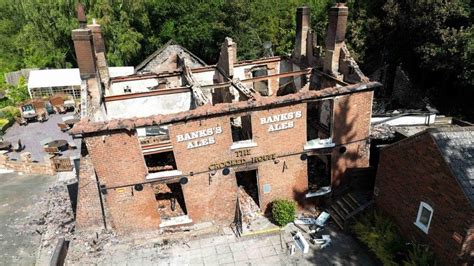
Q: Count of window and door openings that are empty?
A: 6